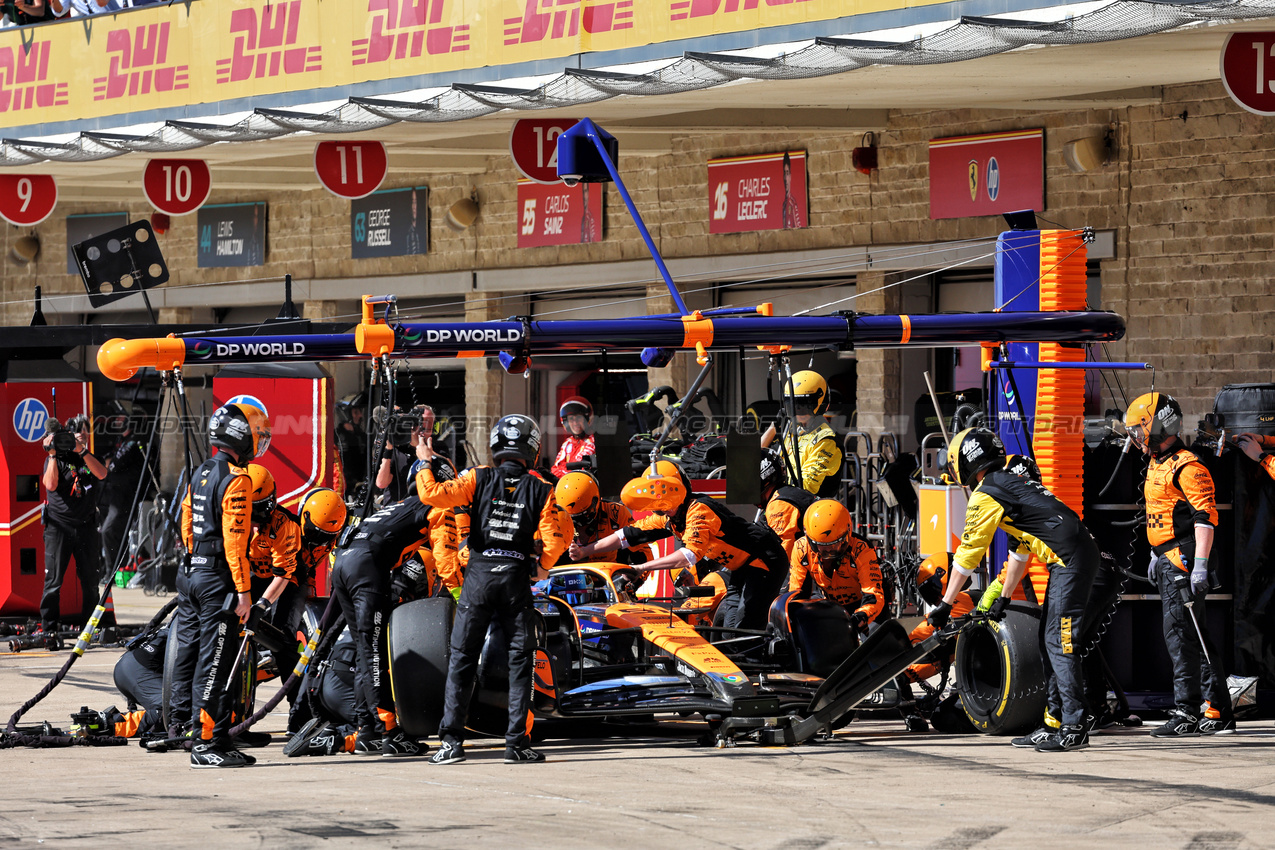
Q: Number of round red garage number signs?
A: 5